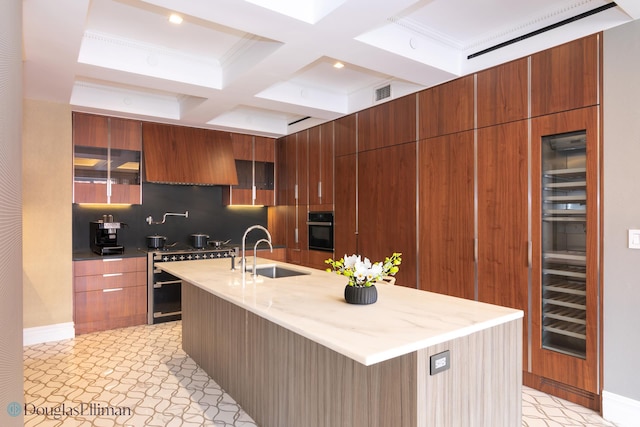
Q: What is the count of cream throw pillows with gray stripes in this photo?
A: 0